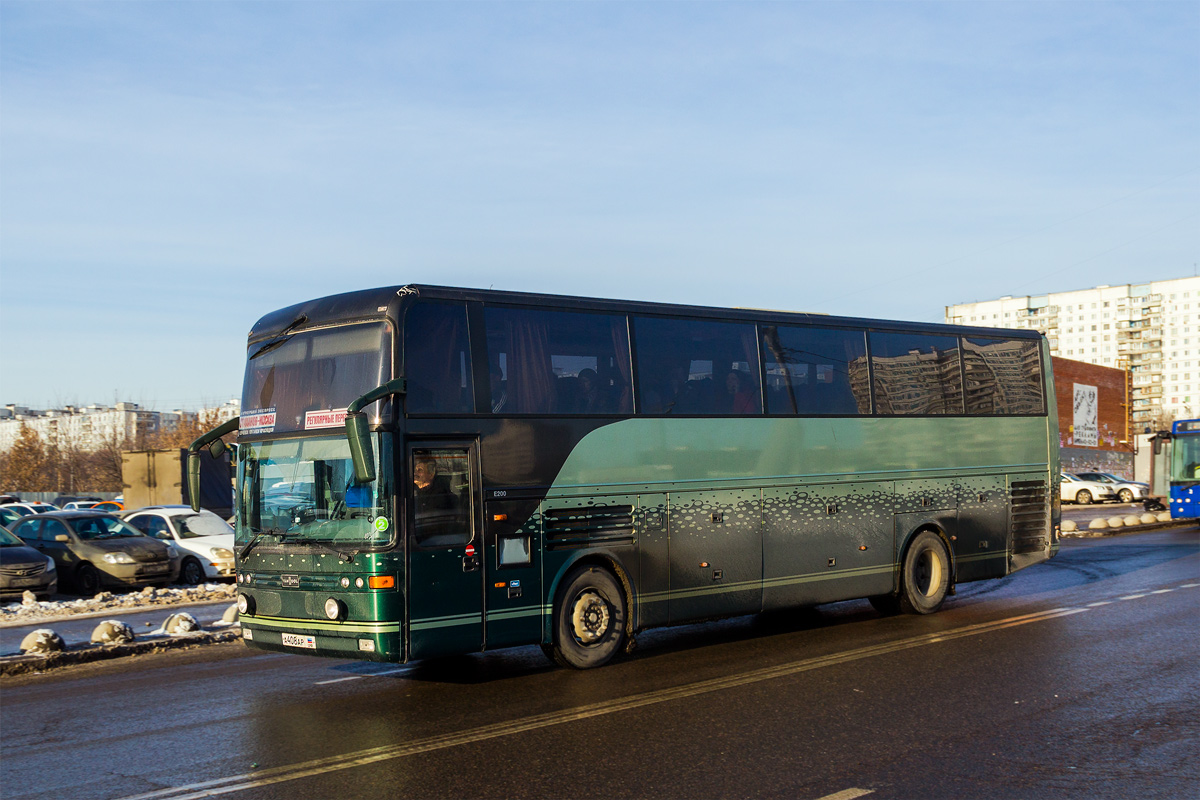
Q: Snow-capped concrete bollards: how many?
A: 4